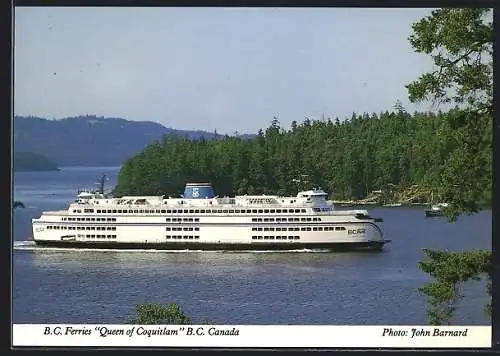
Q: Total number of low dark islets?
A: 1